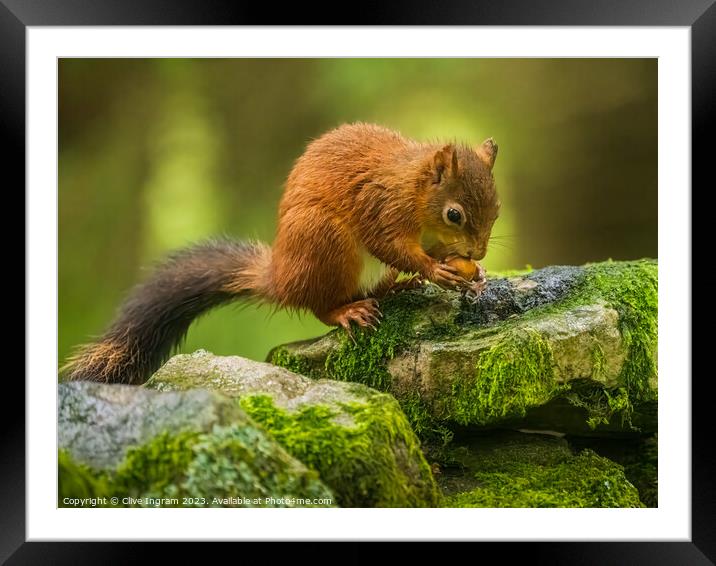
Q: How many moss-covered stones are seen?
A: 4